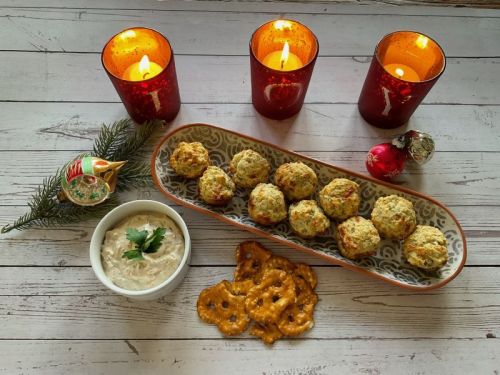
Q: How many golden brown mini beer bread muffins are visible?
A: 10